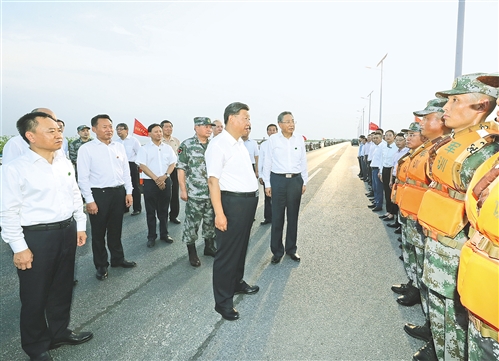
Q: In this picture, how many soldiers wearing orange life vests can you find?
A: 4